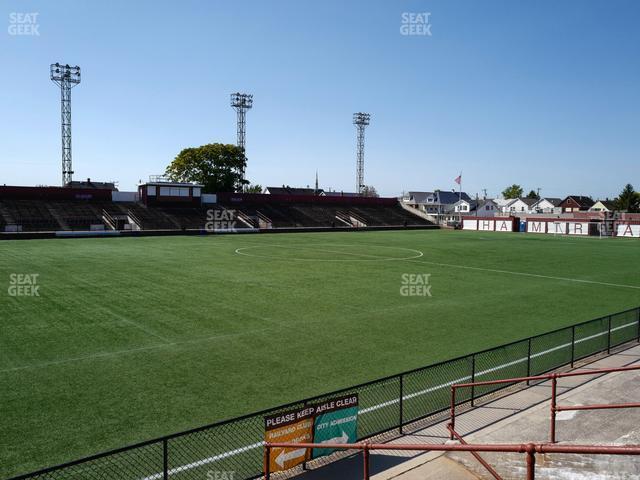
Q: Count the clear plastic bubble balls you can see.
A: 0